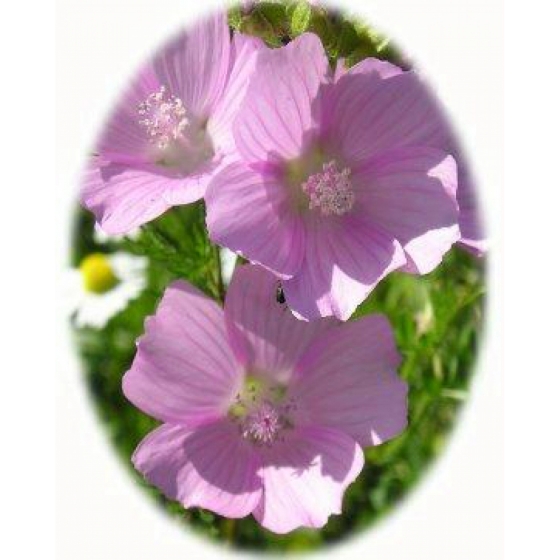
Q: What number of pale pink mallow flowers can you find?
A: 3